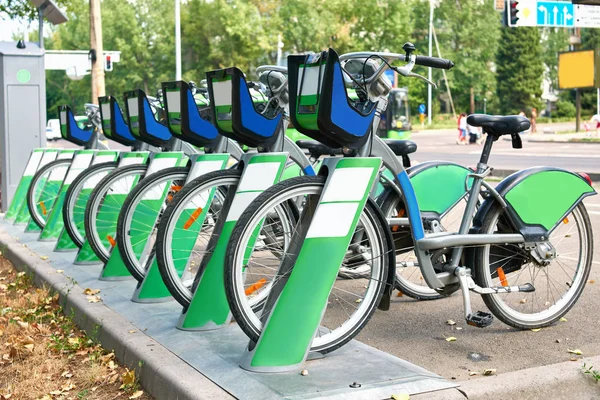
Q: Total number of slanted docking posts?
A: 10